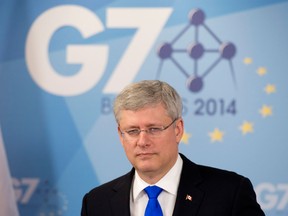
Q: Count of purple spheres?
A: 5